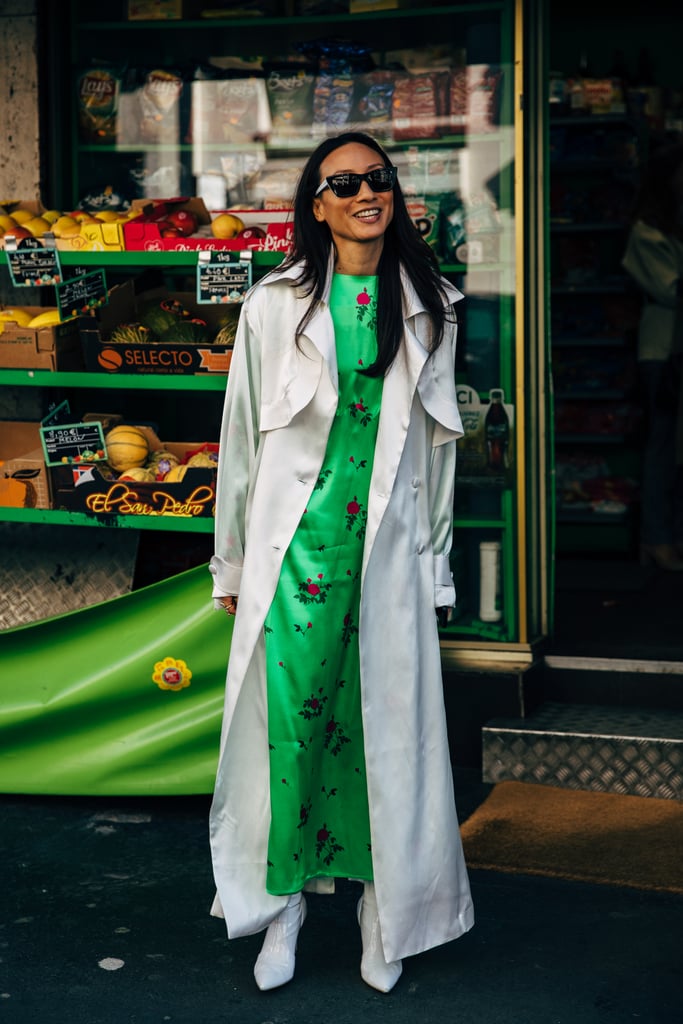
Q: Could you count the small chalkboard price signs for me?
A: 5